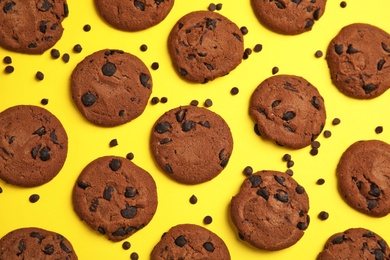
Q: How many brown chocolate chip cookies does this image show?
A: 15